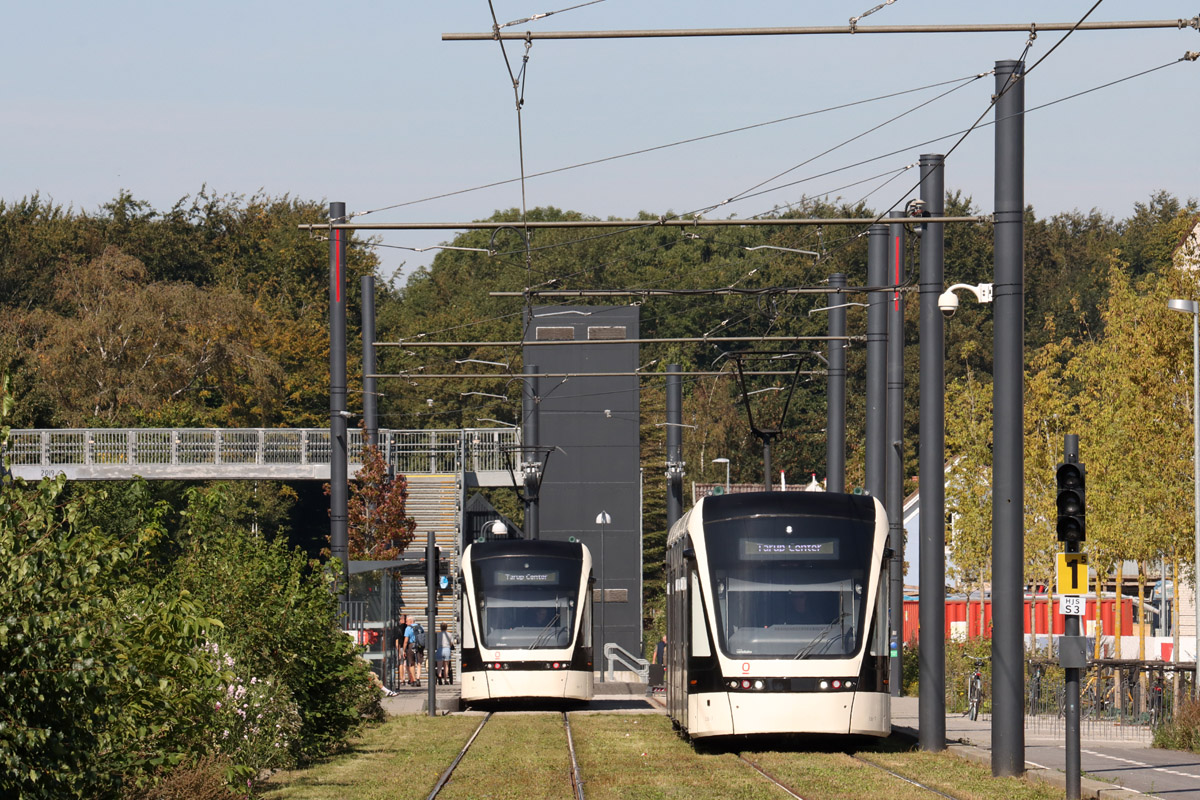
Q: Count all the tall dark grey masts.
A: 9